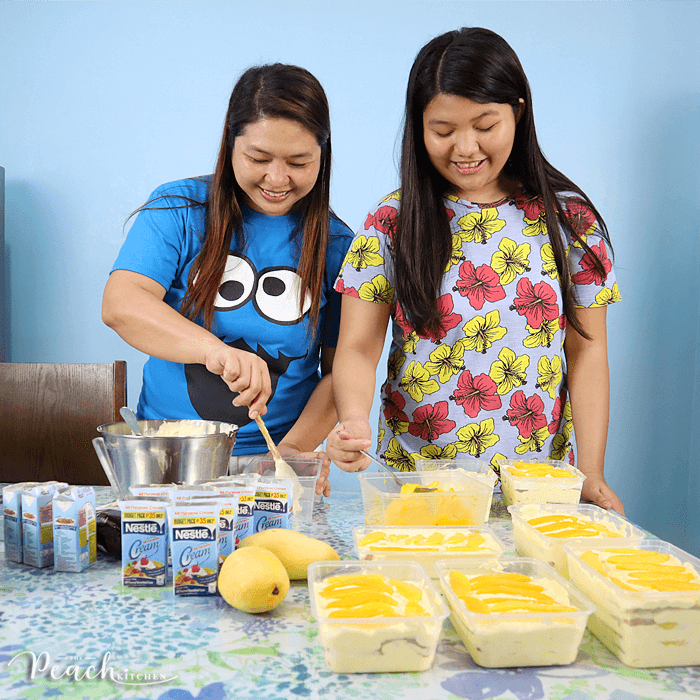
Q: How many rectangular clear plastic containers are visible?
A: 9